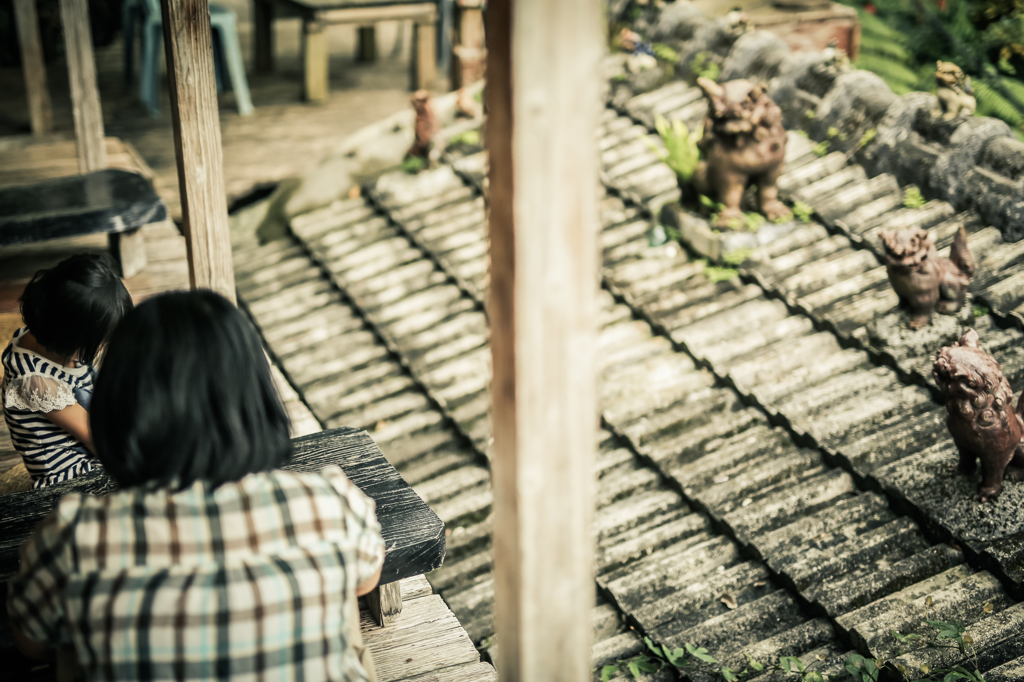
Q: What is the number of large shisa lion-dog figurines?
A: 3